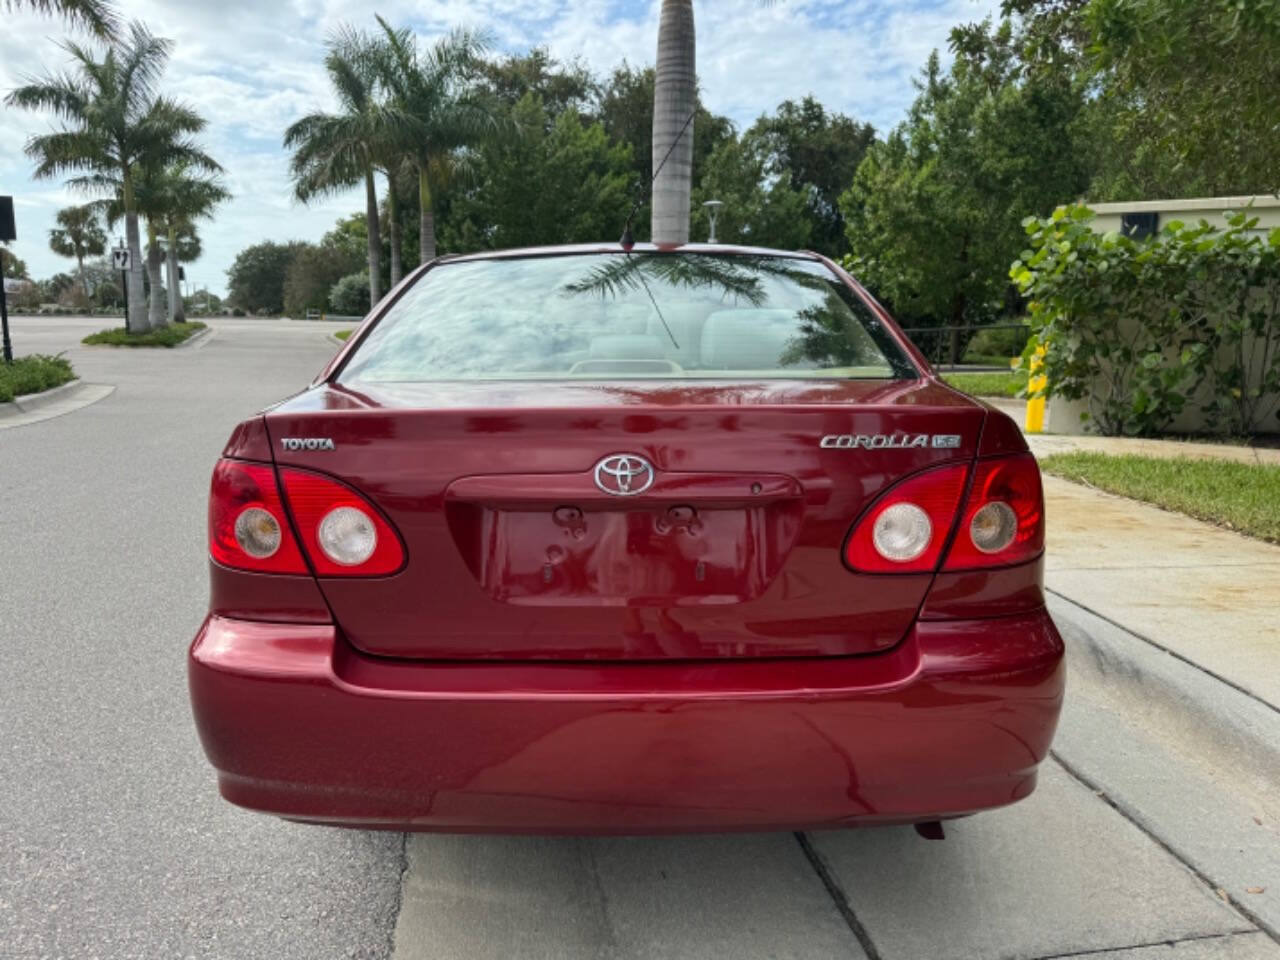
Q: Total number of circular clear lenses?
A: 4